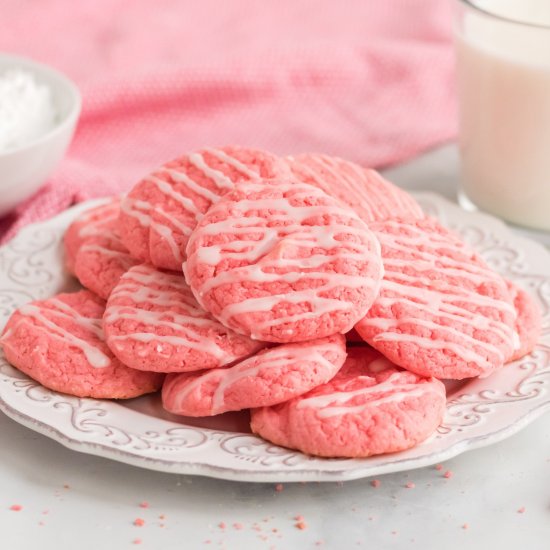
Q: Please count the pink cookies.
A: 11